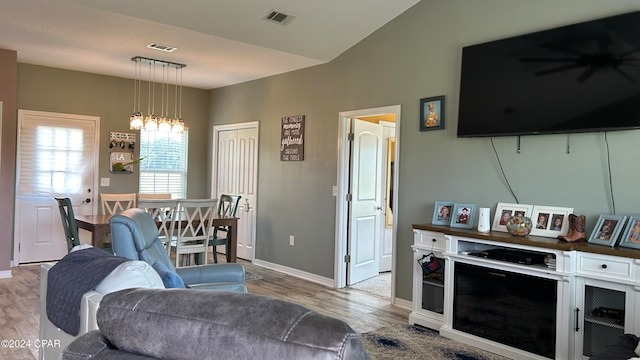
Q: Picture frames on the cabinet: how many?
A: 6